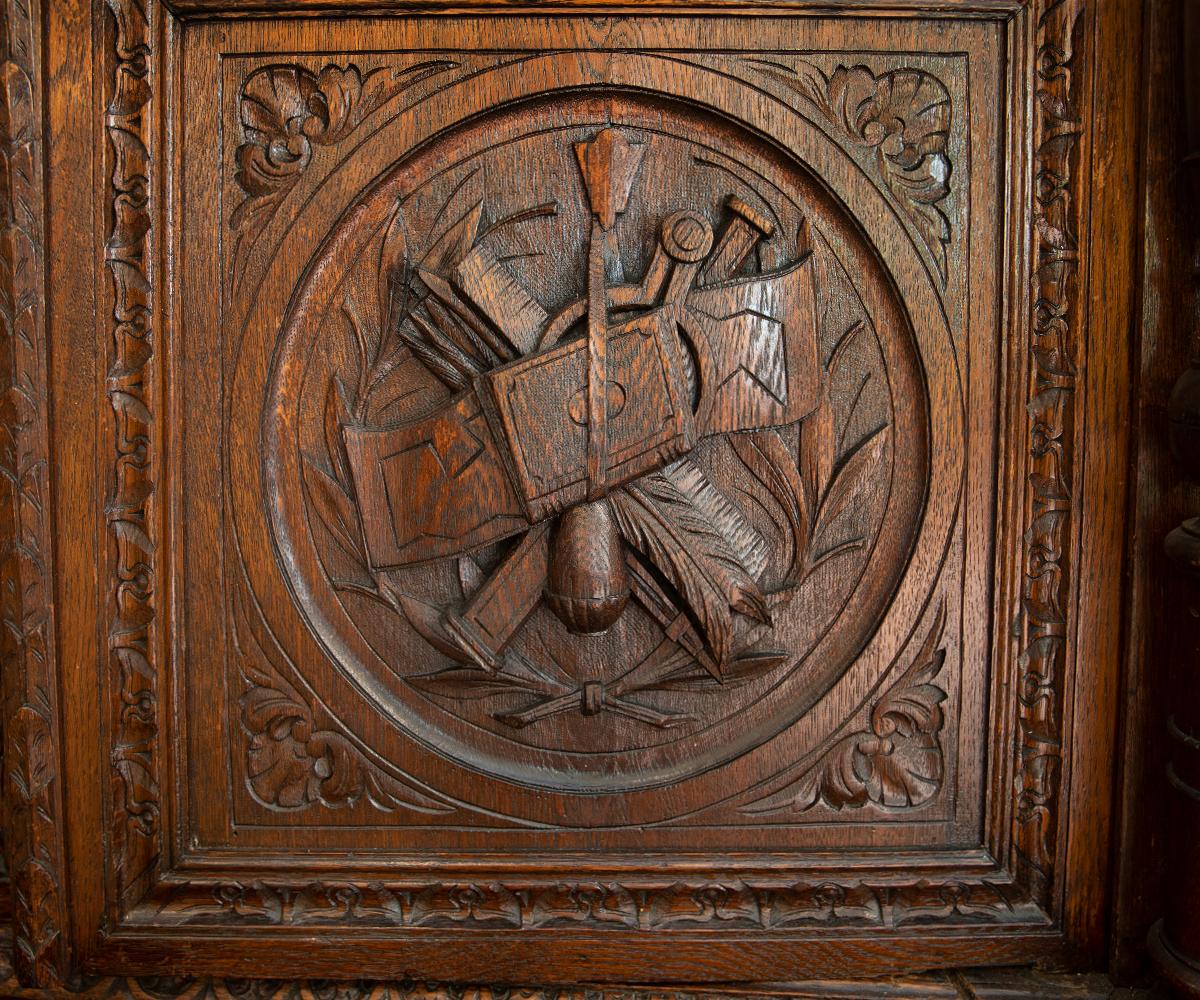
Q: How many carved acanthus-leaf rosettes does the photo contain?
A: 4